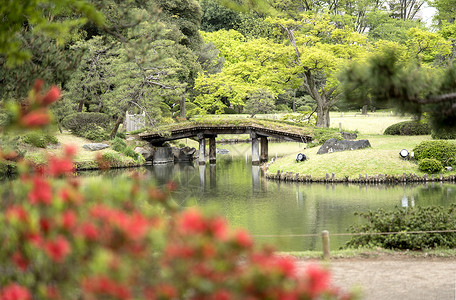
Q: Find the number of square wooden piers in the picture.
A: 4